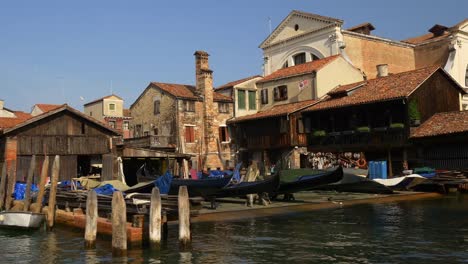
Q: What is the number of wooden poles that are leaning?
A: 5